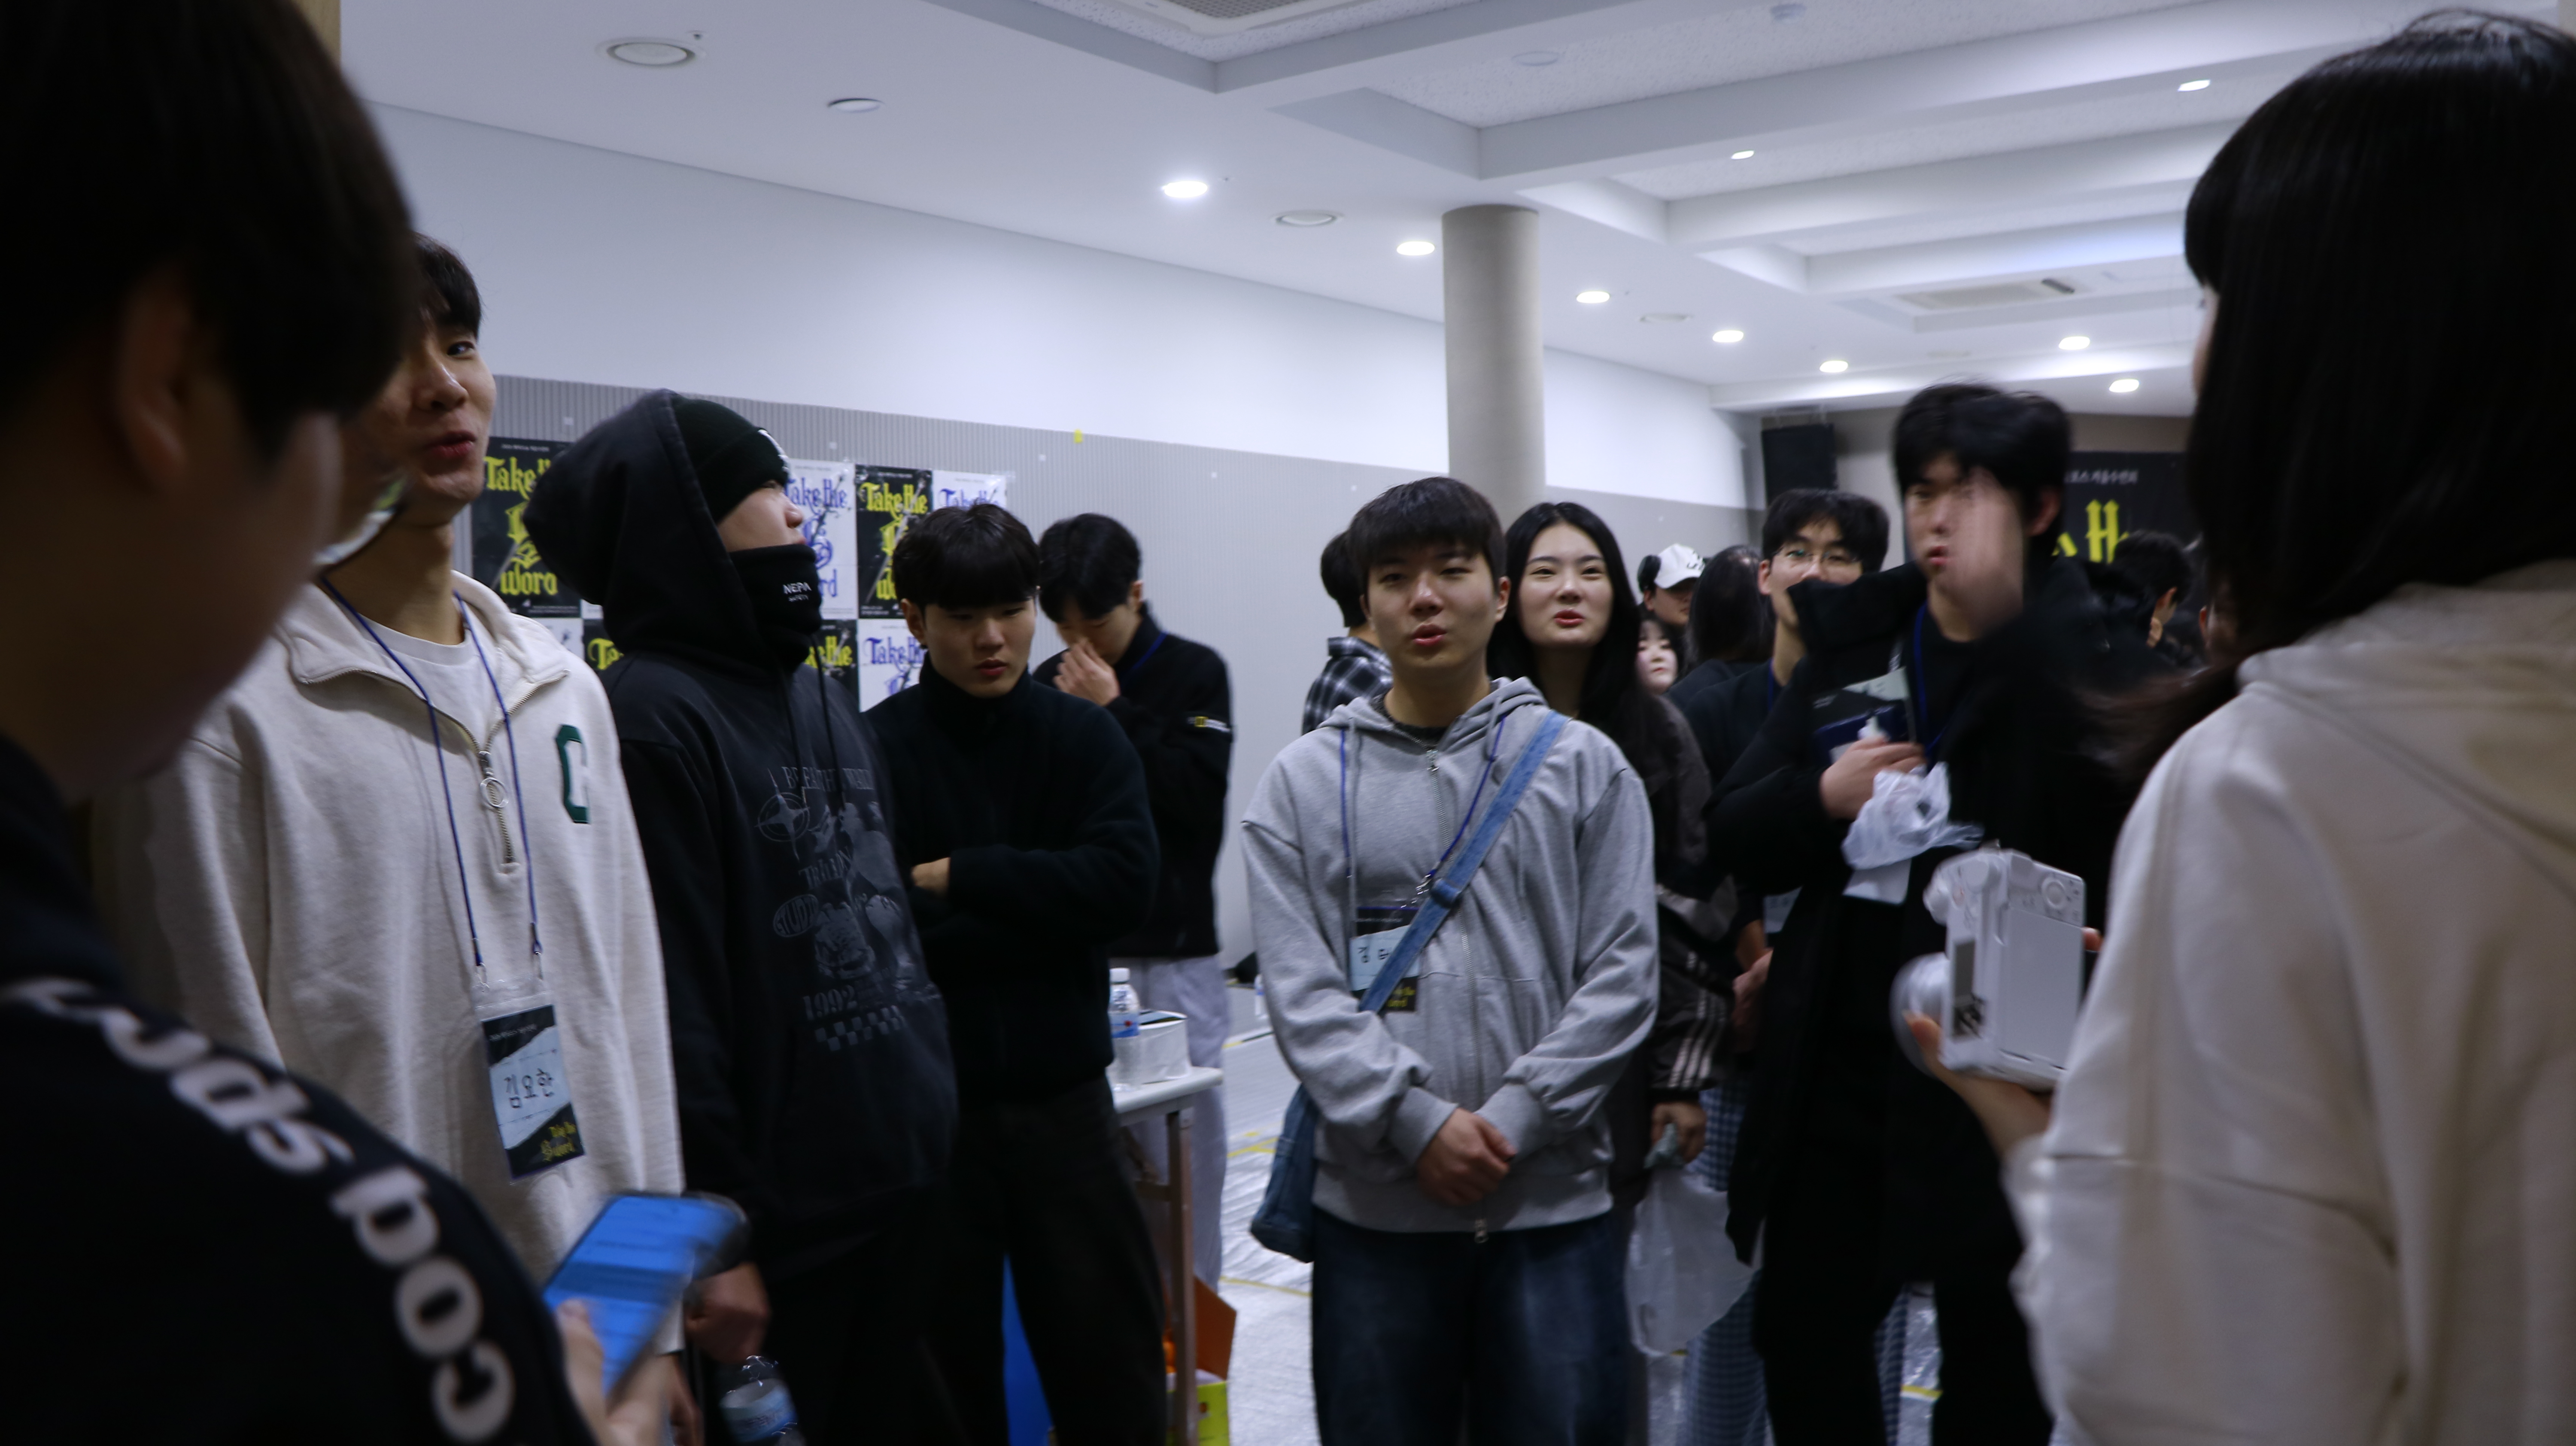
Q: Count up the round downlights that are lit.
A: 9